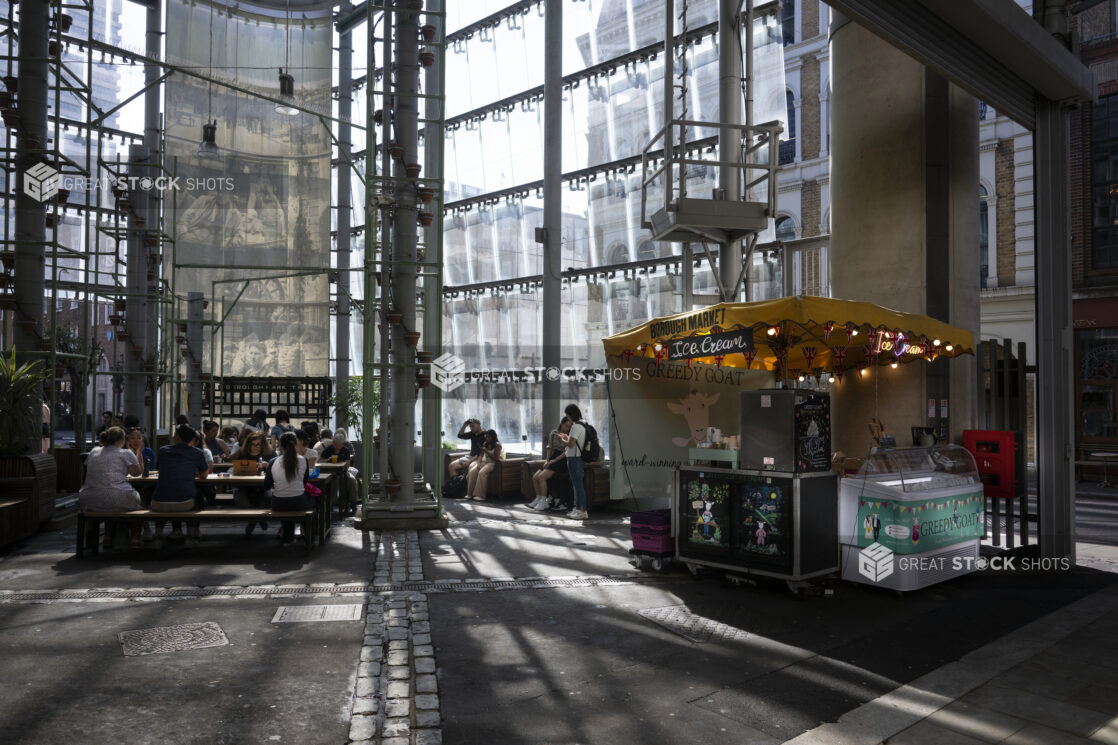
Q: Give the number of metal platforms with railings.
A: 1